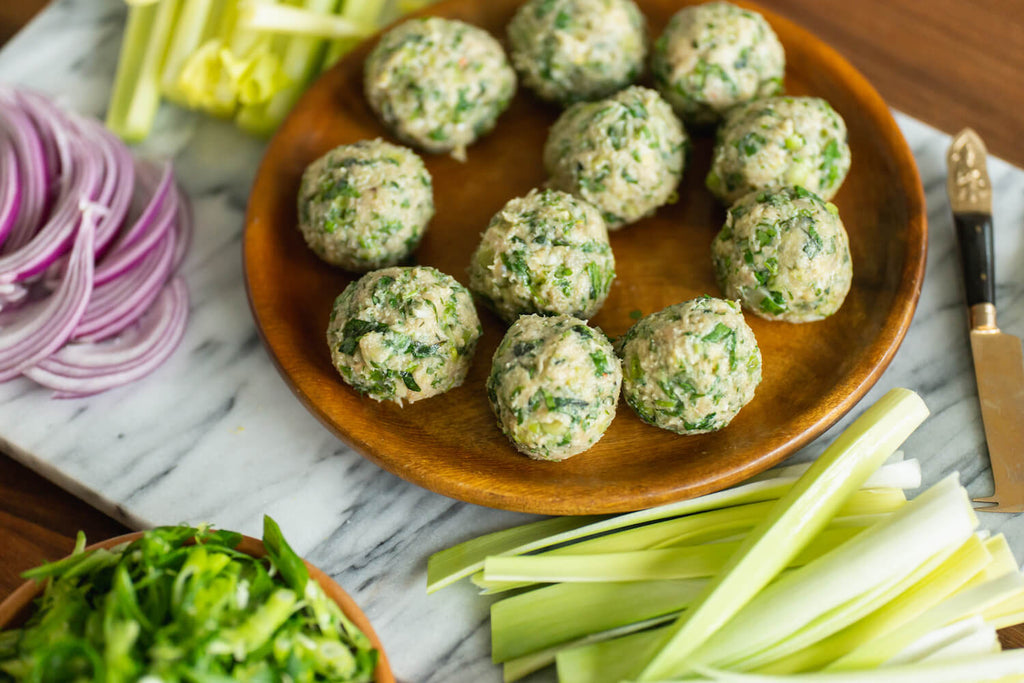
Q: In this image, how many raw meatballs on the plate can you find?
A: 11